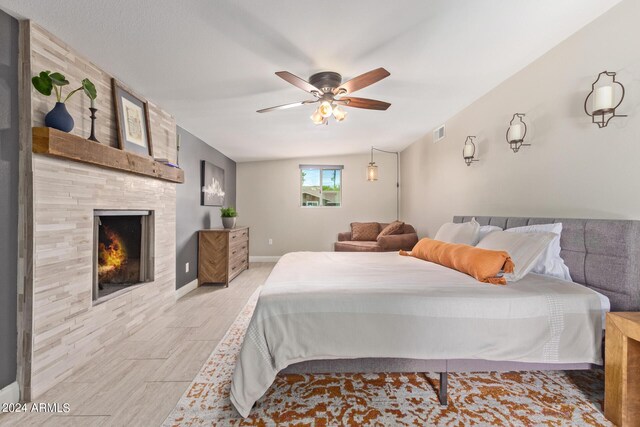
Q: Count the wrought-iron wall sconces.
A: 3